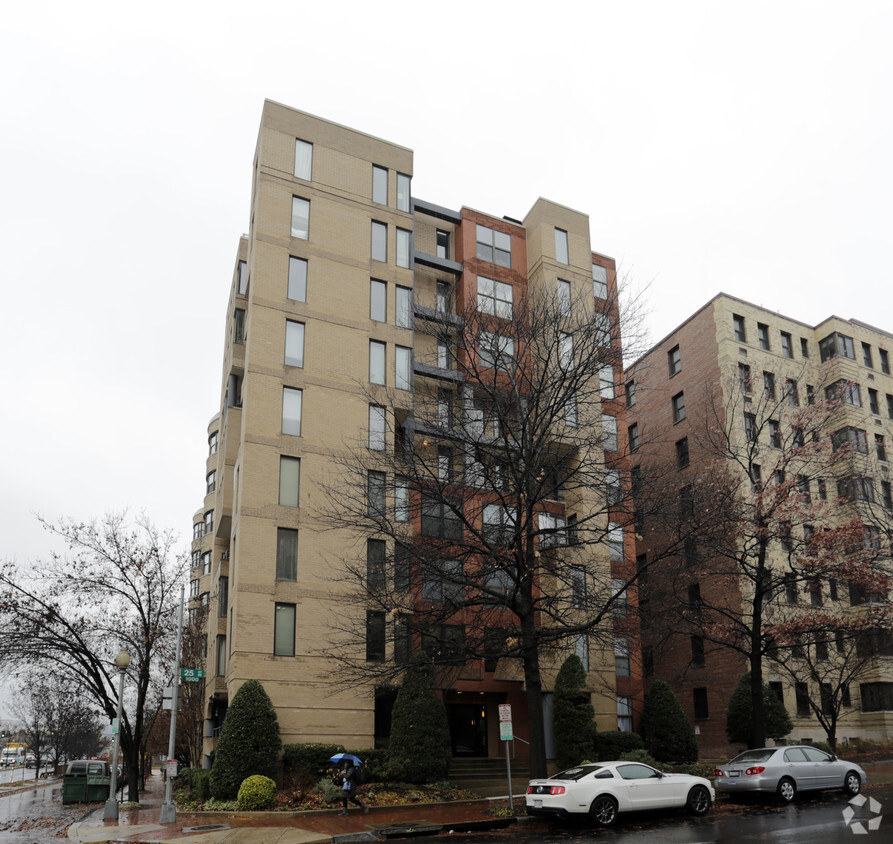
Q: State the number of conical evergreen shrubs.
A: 5